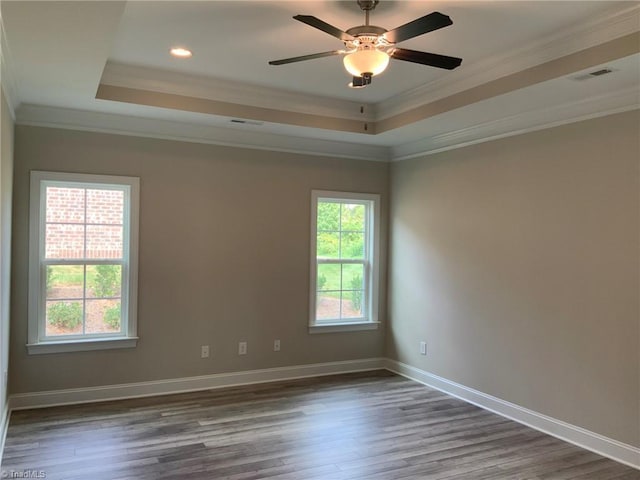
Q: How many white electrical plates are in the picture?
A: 4